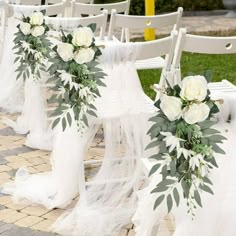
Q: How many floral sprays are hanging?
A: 3